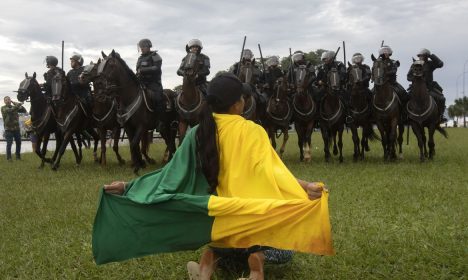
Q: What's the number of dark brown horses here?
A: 12